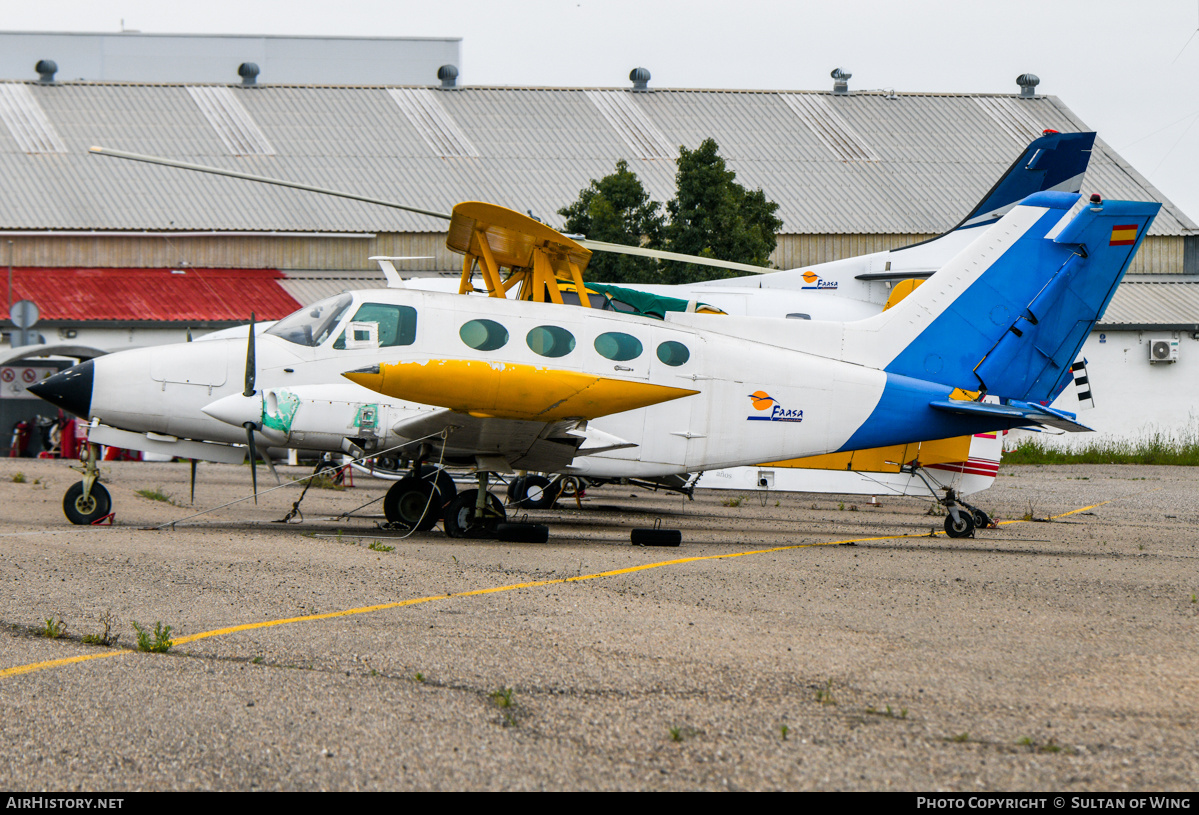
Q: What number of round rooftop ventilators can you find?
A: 6